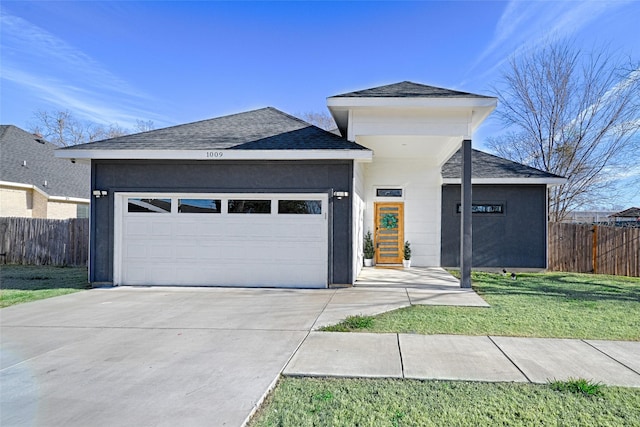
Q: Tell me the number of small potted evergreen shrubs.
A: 2